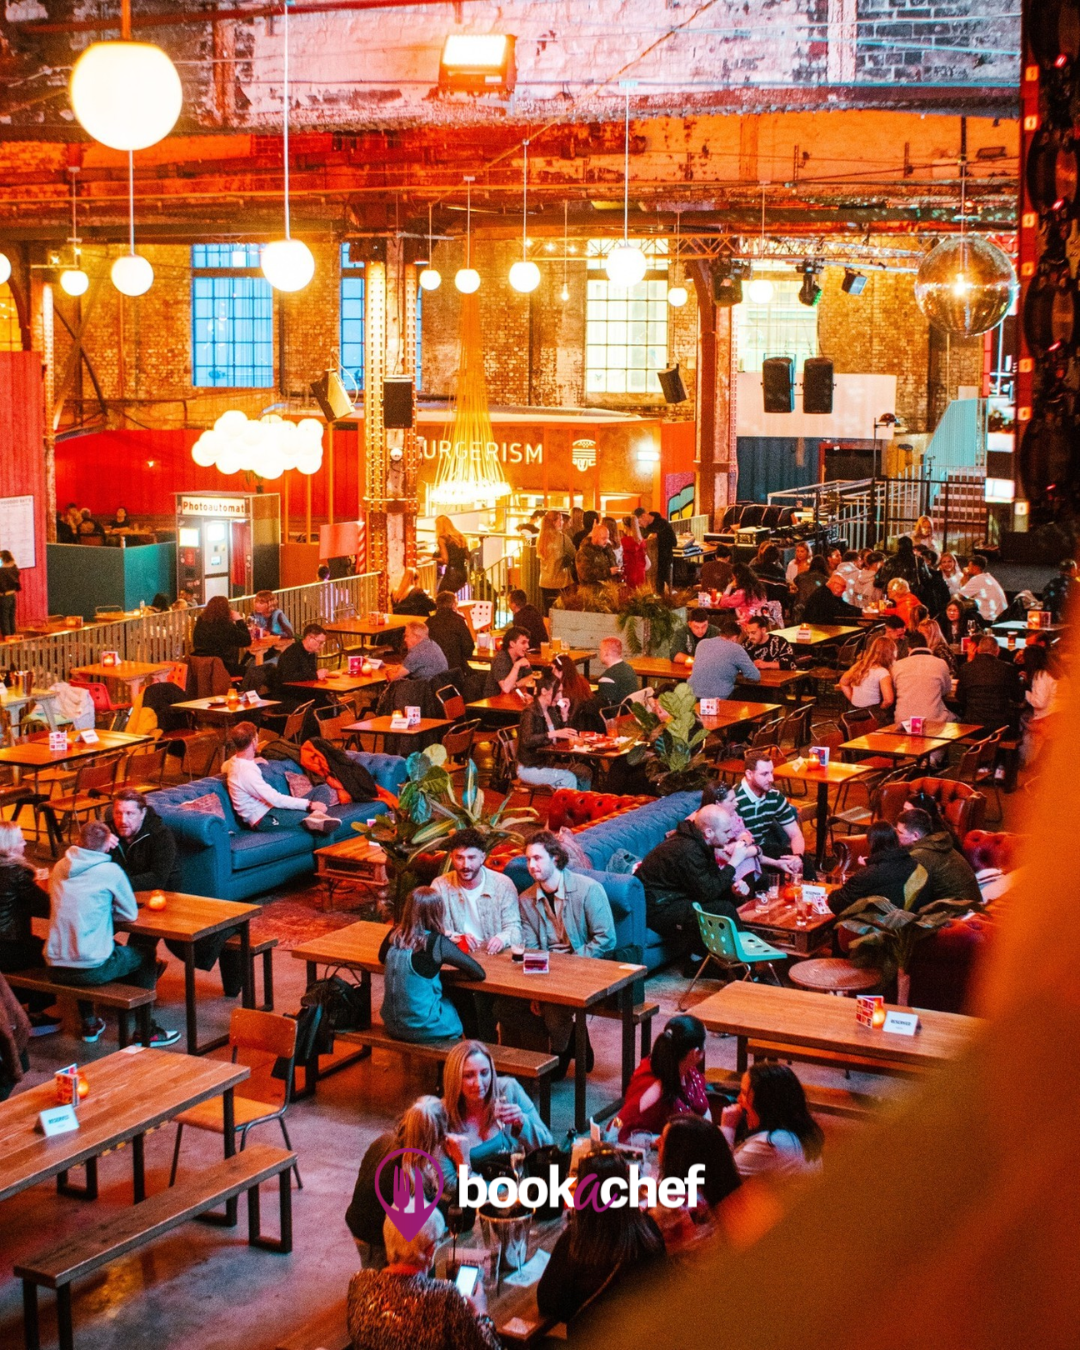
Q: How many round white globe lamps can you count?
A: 11